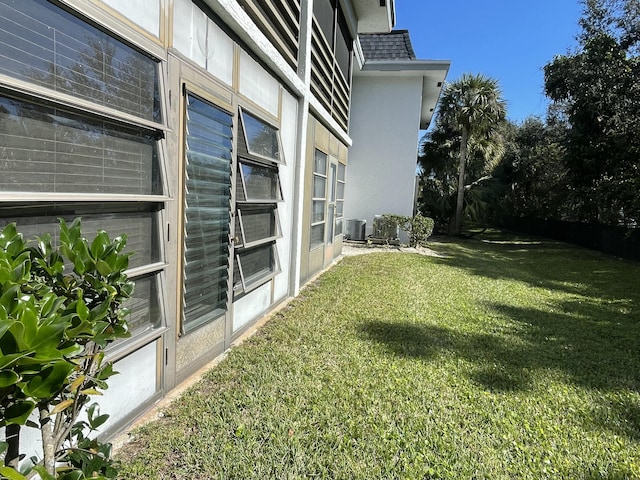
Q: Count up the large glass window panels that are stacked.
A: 4